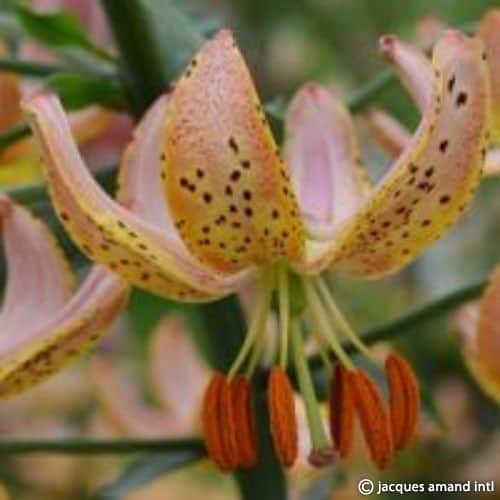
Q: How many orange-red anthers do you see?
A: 6